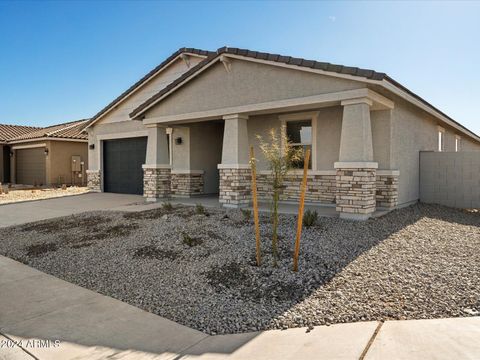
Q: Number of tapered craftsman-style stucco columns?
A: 3